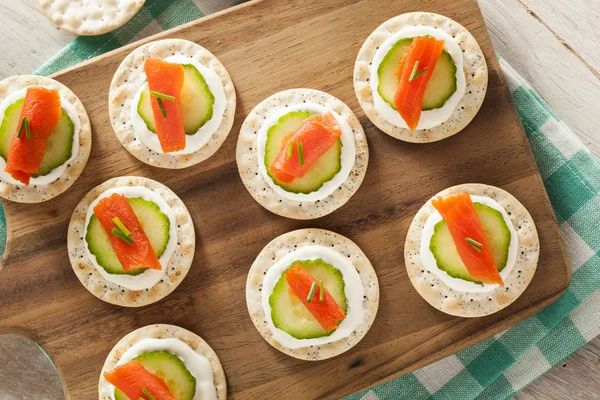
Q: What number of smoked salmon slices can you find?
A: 8